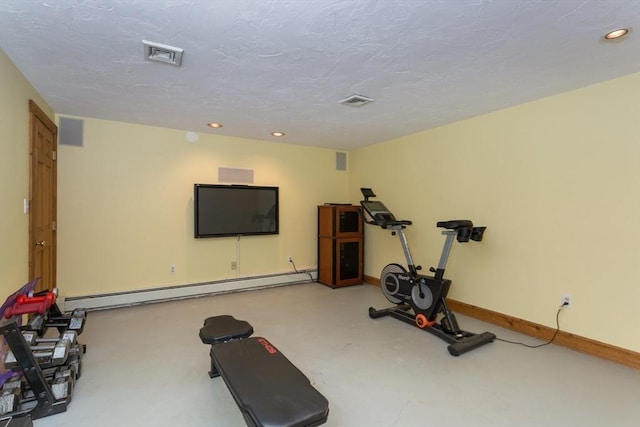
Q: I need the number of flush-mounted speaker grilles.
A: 3